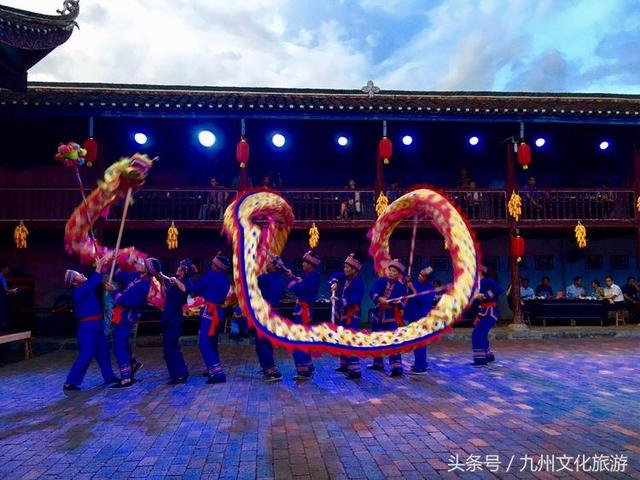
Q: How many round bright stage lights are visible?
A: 8